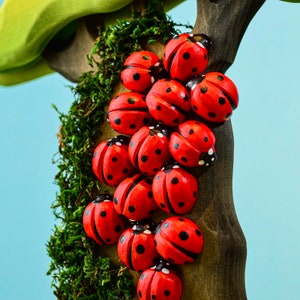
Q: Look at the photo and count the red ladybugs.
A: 14